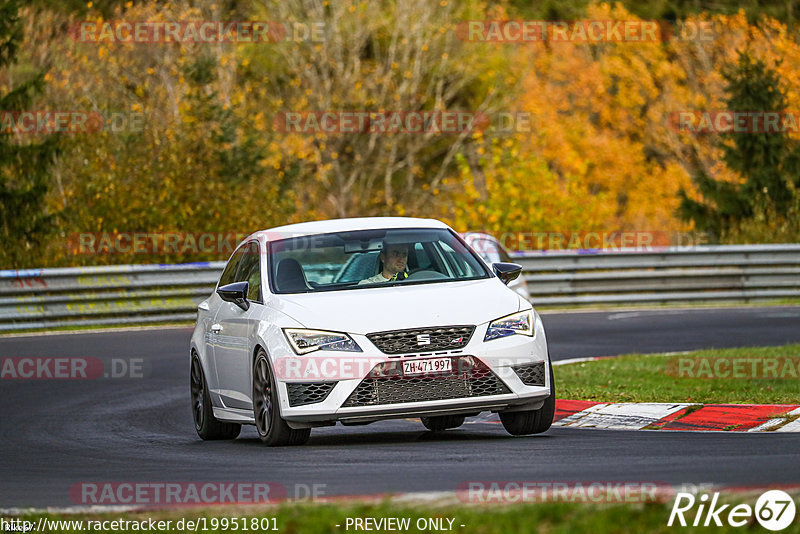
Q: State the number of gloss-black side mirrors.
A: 2